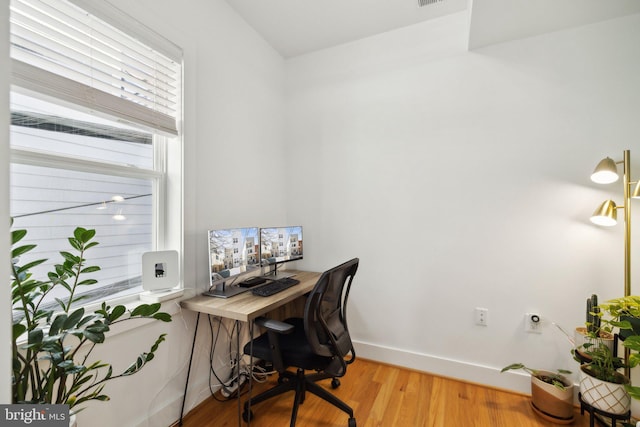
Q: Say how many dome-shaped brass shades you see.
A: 3